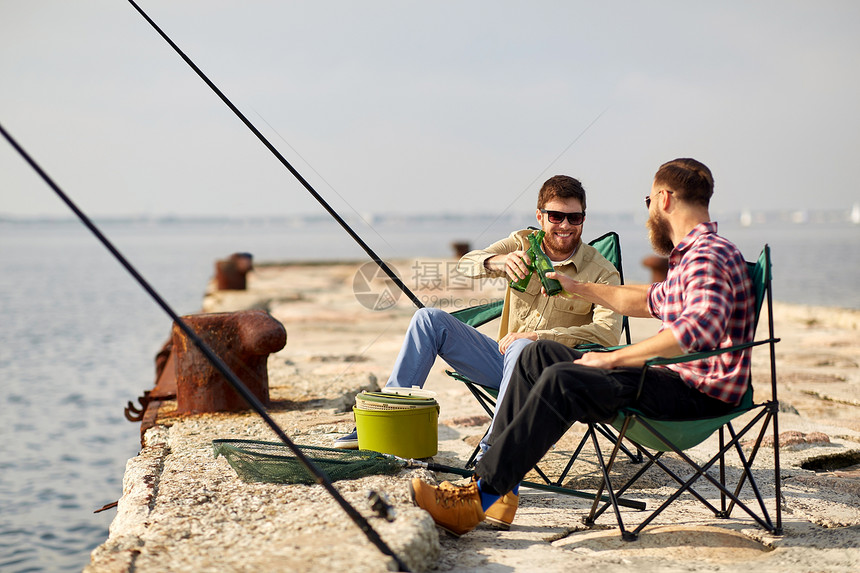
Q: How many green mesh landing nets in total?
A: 1